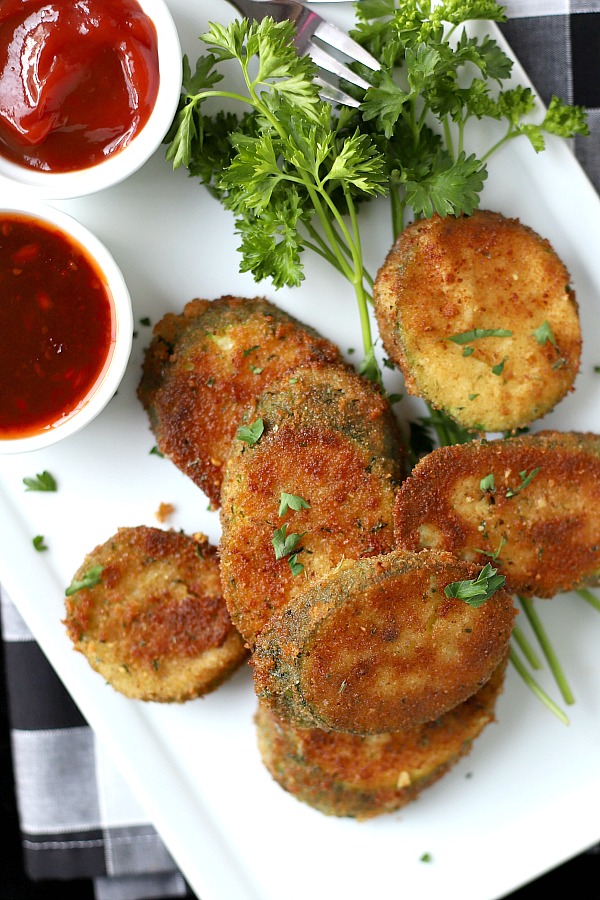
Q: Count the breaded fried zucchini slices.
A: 7